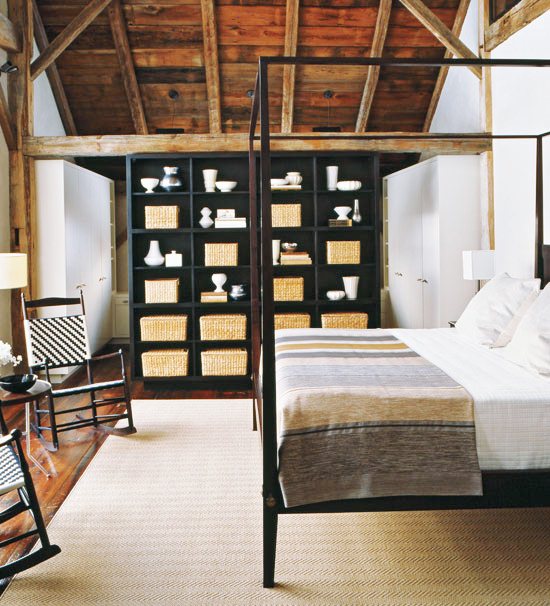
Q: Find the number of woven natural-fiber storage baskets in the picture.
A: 12